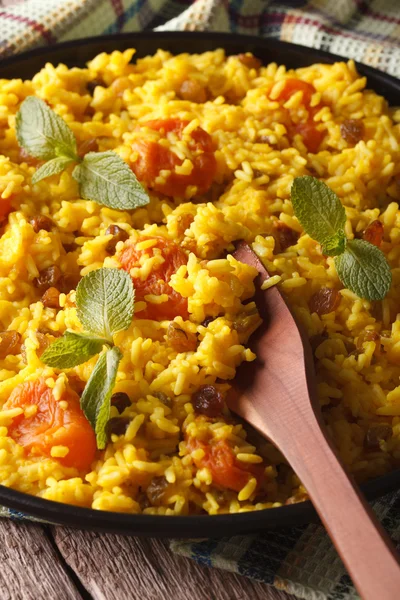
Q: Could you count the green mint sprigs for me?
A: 3